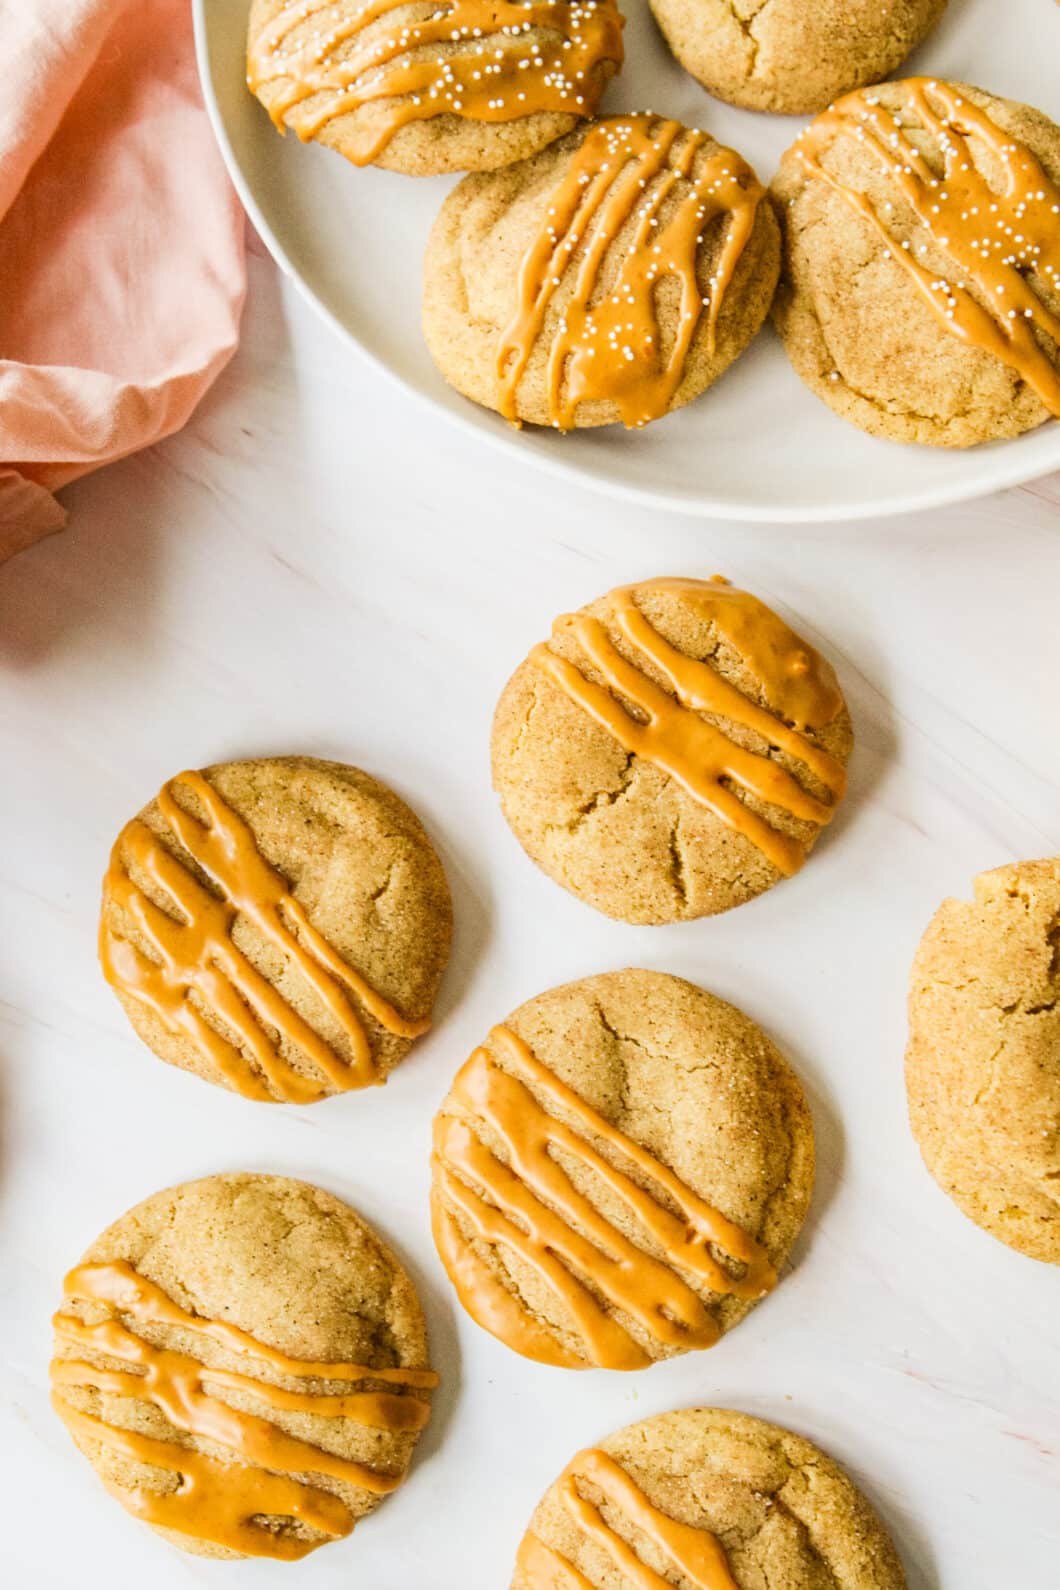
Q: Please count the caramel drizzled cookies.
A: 8